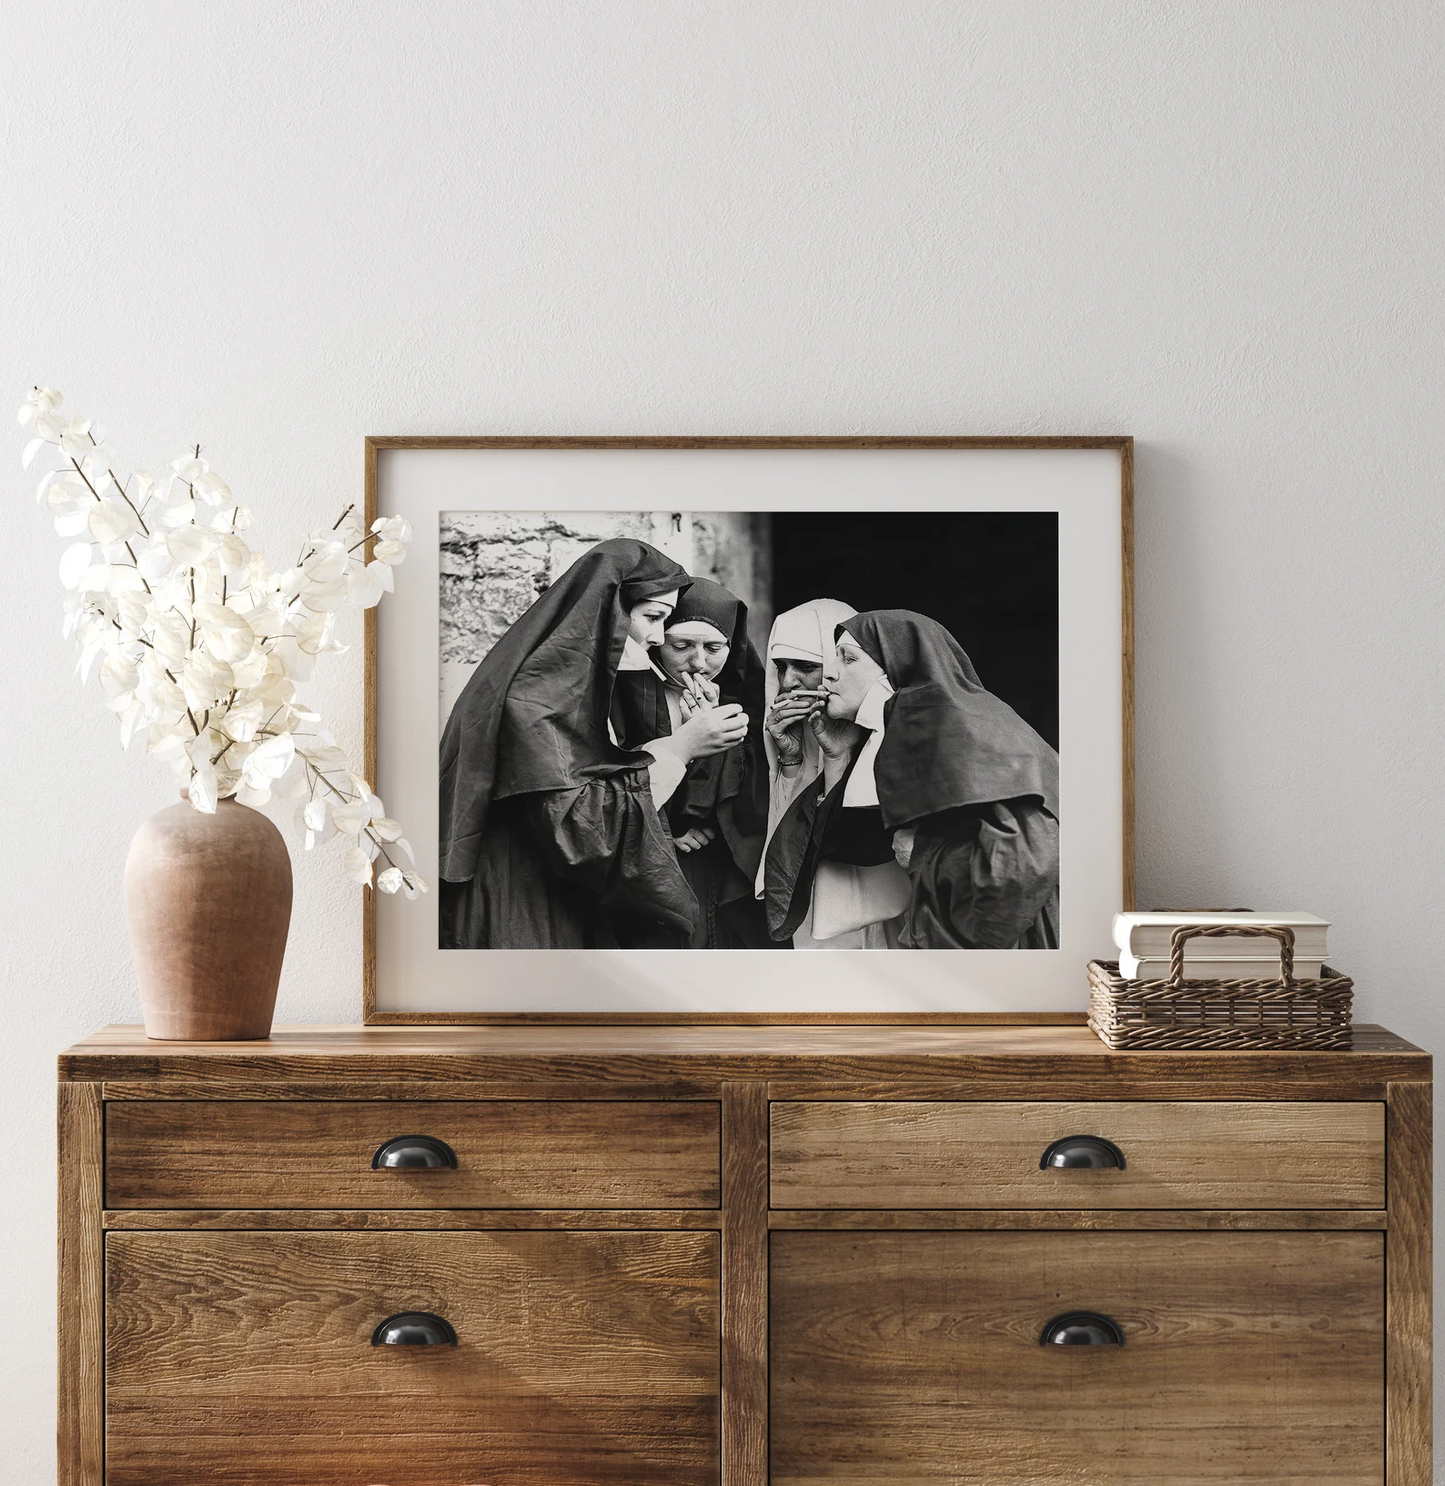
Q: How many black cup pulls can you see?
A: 4